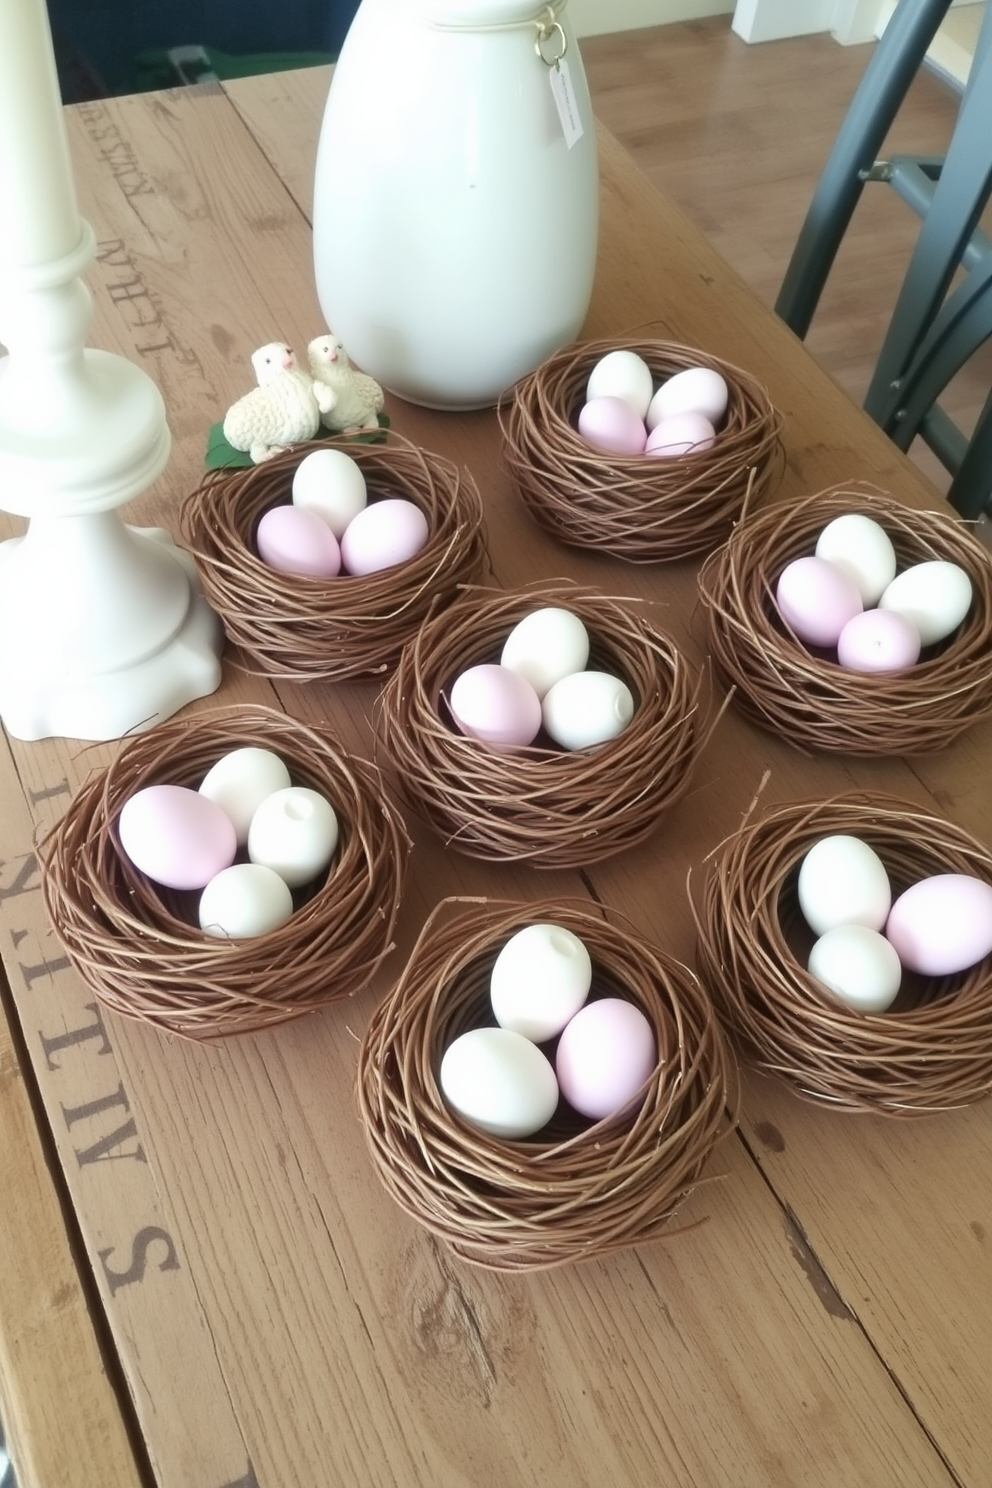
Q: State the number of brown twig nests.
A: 7